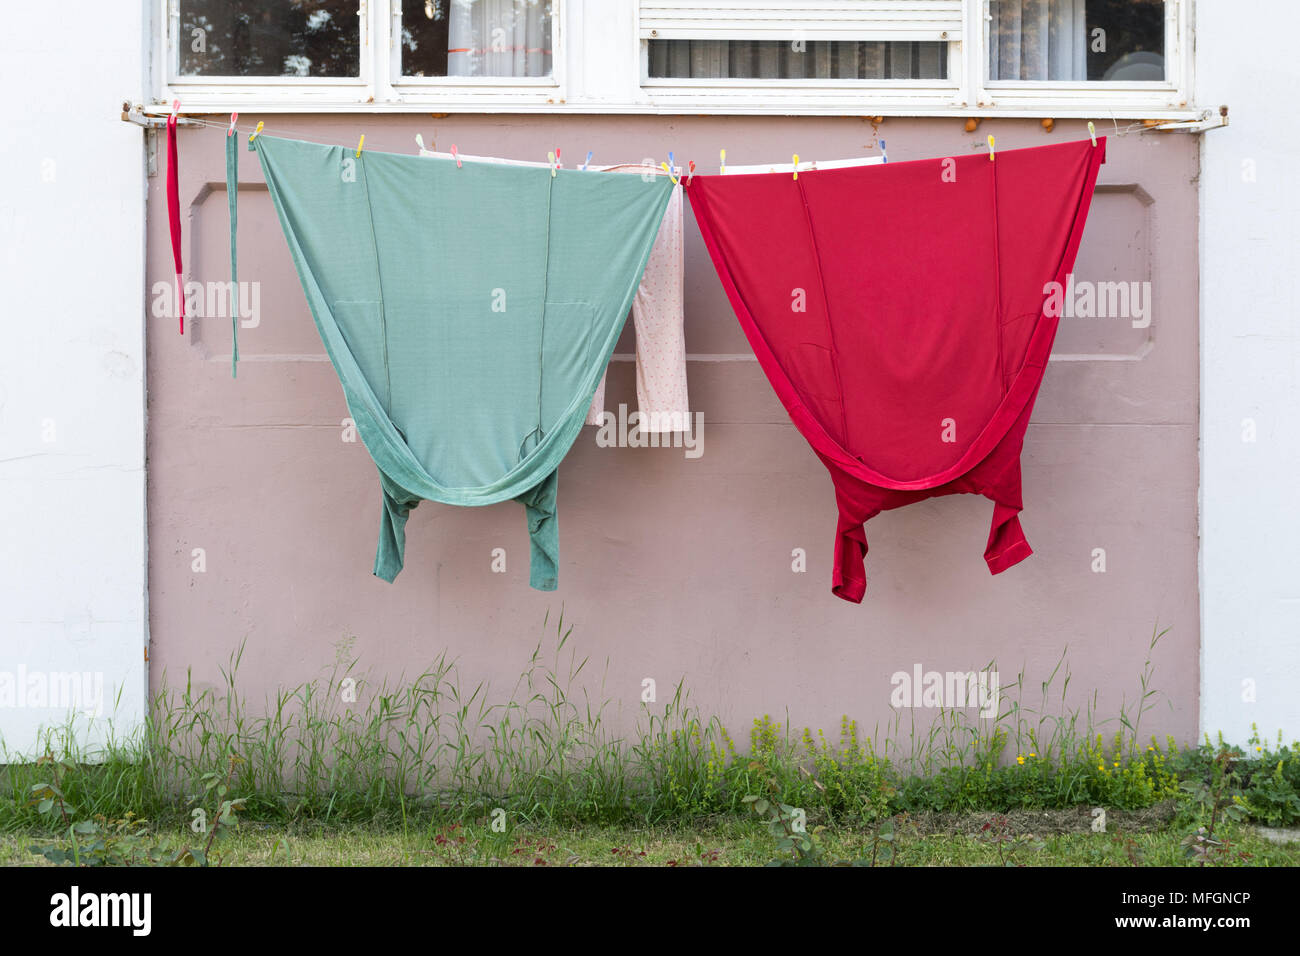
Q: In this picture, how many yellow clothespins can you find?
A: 6